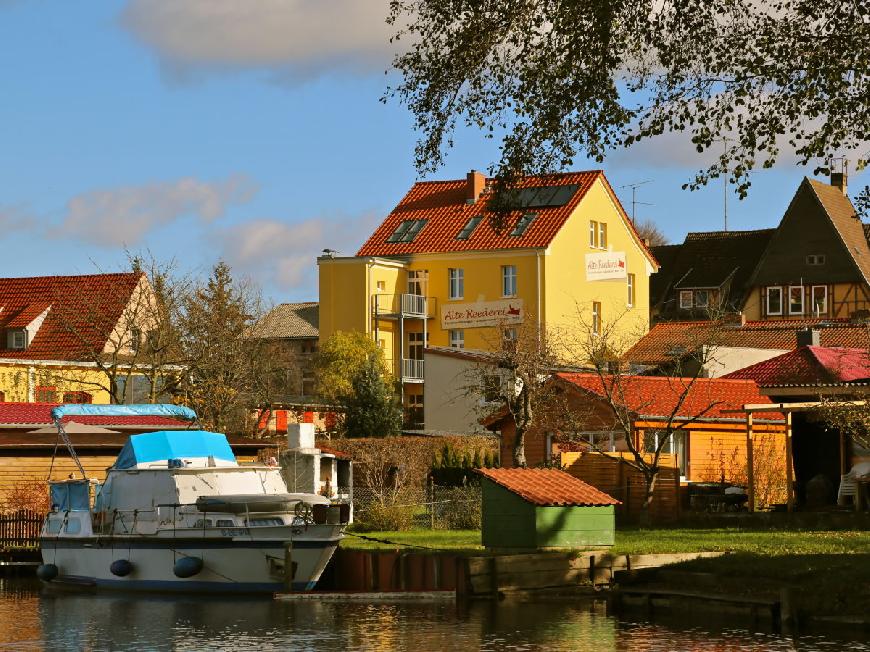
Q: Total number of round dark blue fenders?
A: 3